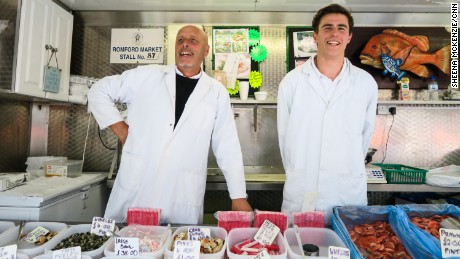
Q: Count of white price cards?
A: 11